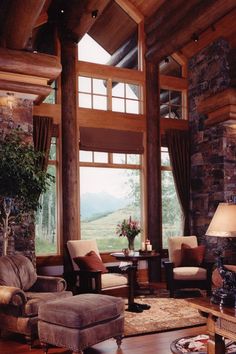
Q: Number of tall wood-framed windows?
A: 3